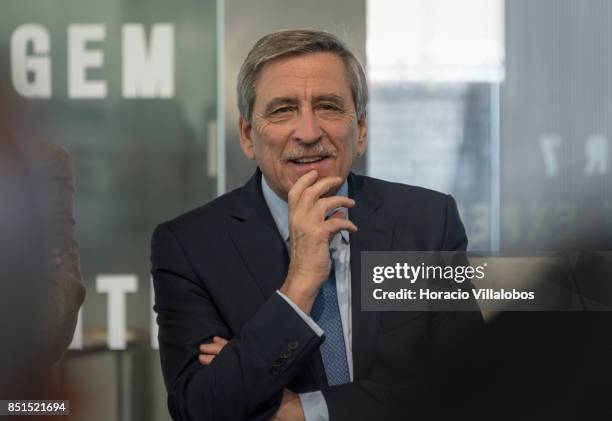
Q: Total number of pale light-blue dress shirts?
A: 1